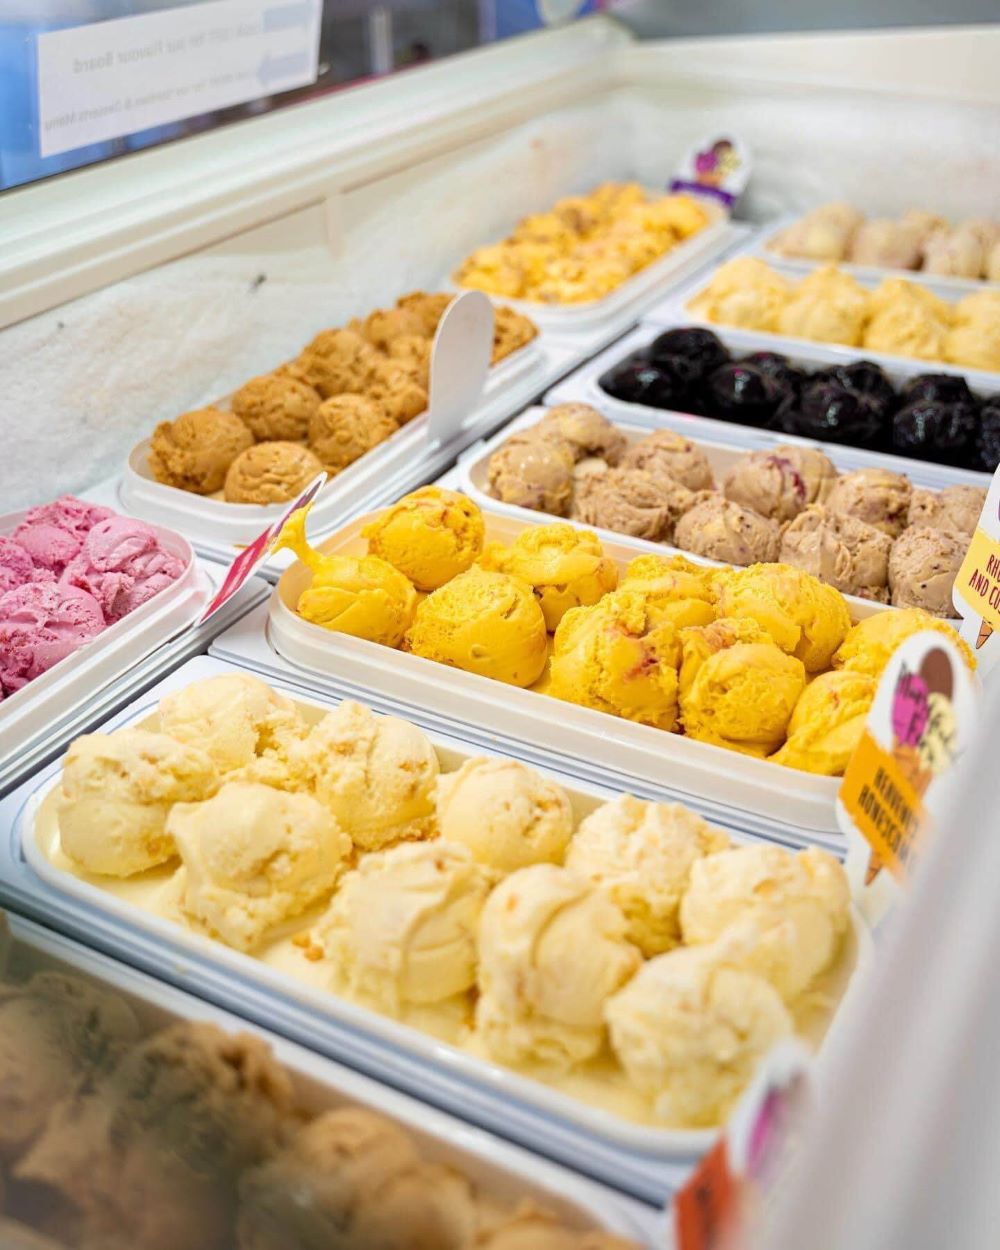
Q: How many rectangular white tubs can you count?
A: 10